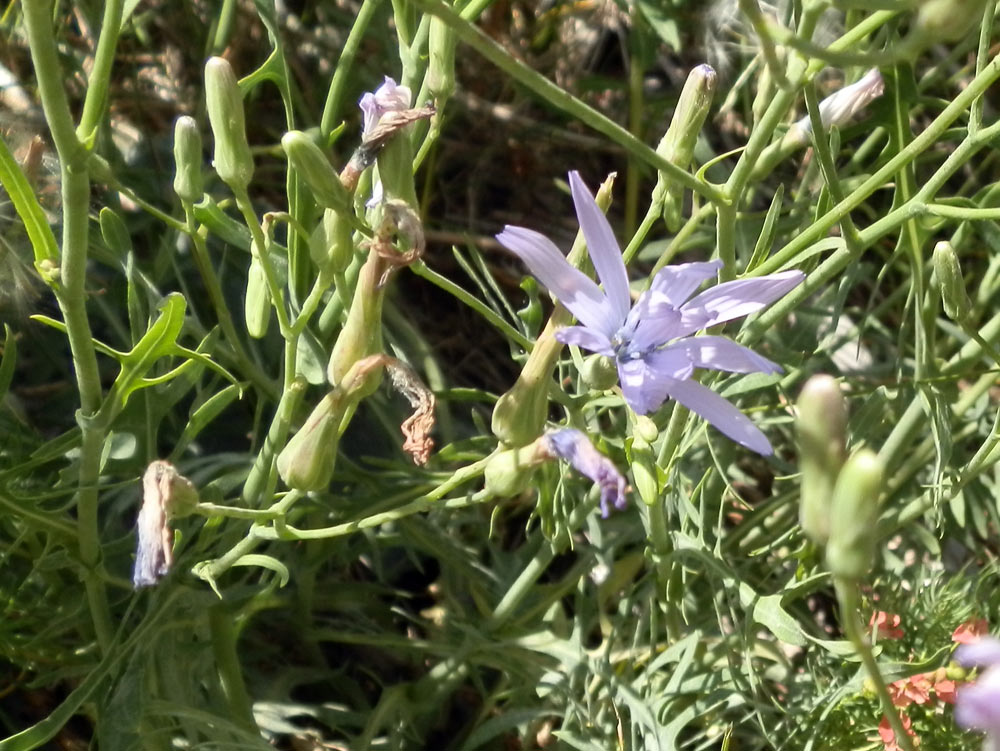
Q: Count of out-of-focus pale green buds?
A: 2